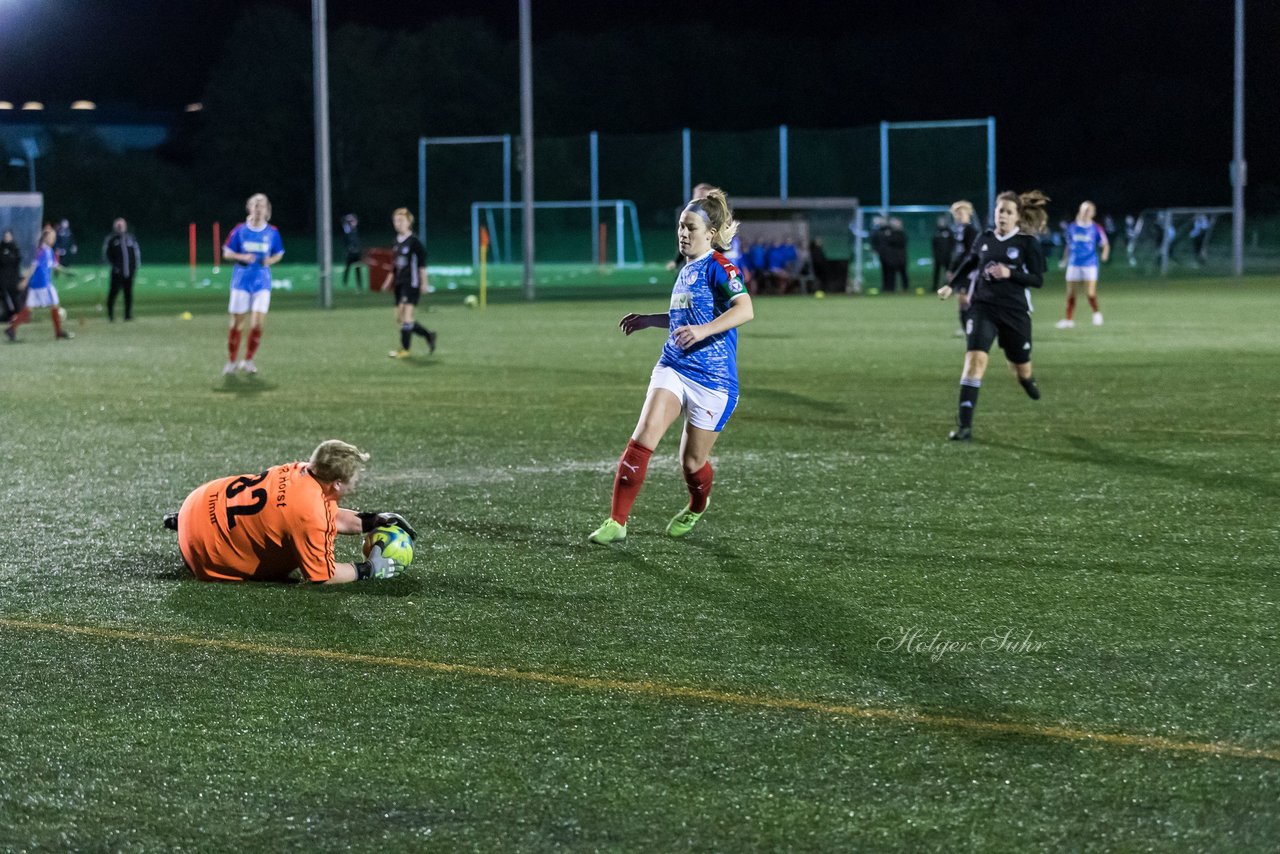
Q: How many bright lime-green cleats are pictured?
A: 2